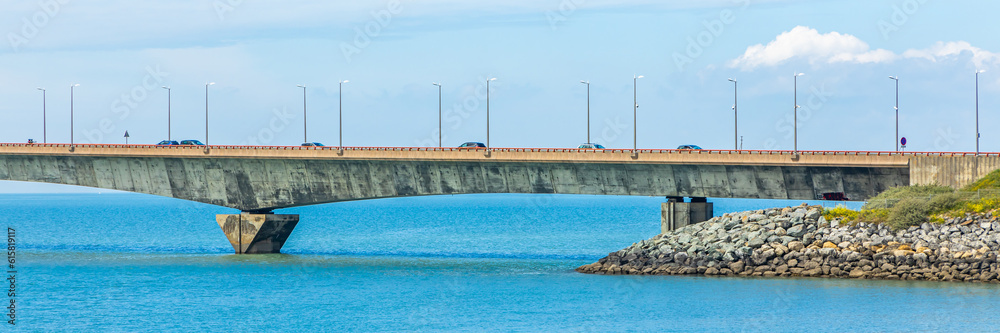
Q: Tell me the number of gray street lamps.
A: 14